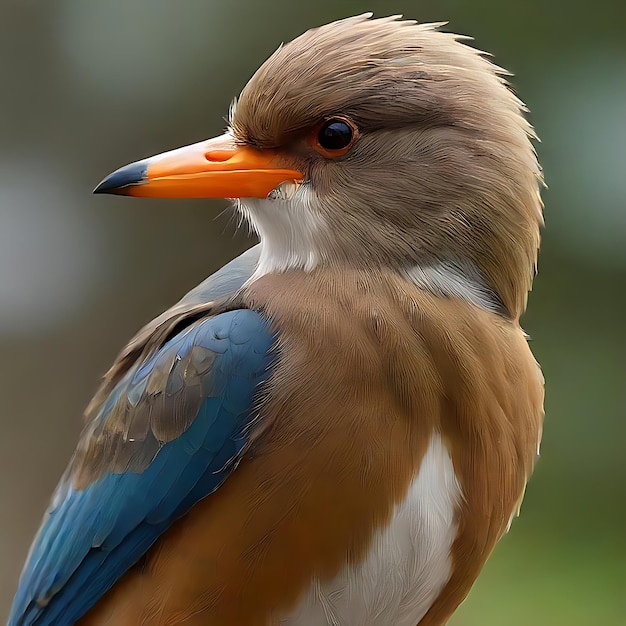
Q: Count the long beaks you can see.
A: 1